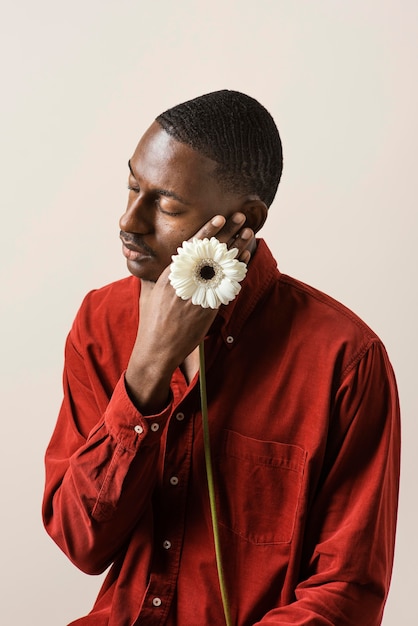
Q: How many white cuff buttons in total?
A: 2